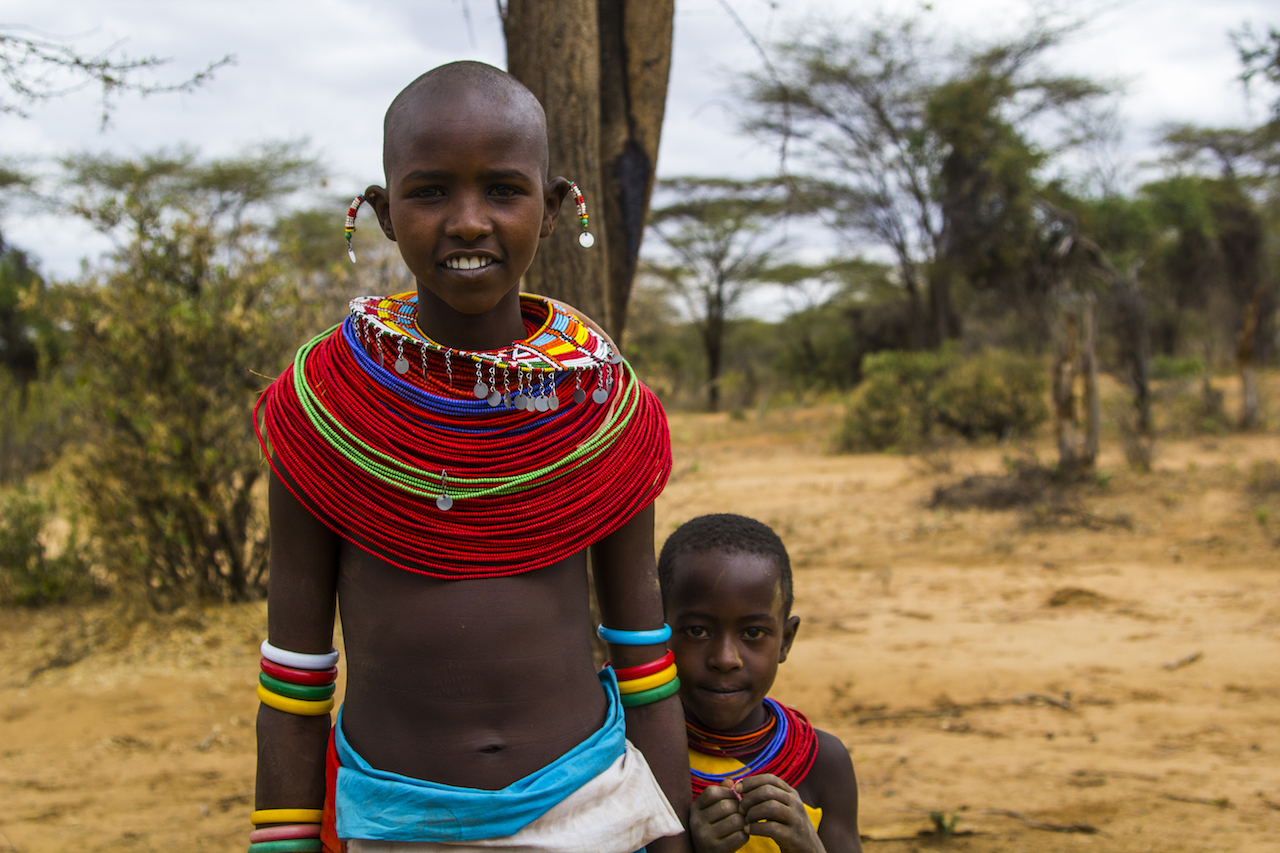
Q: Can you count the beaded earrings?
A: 2